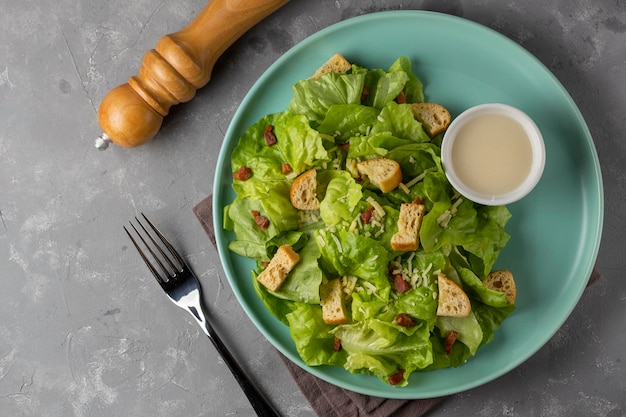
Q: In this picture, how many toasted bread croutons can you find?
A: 9